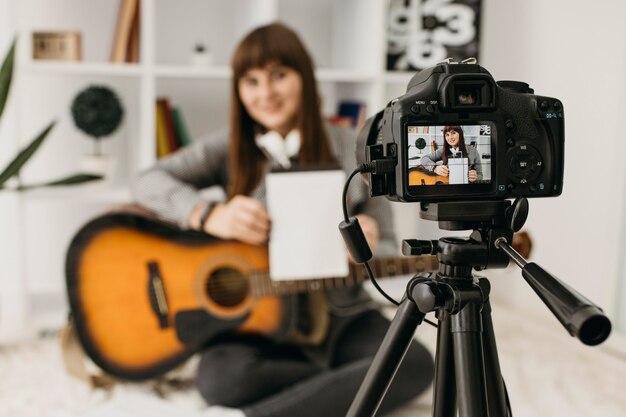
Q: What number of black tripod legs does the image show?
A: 3